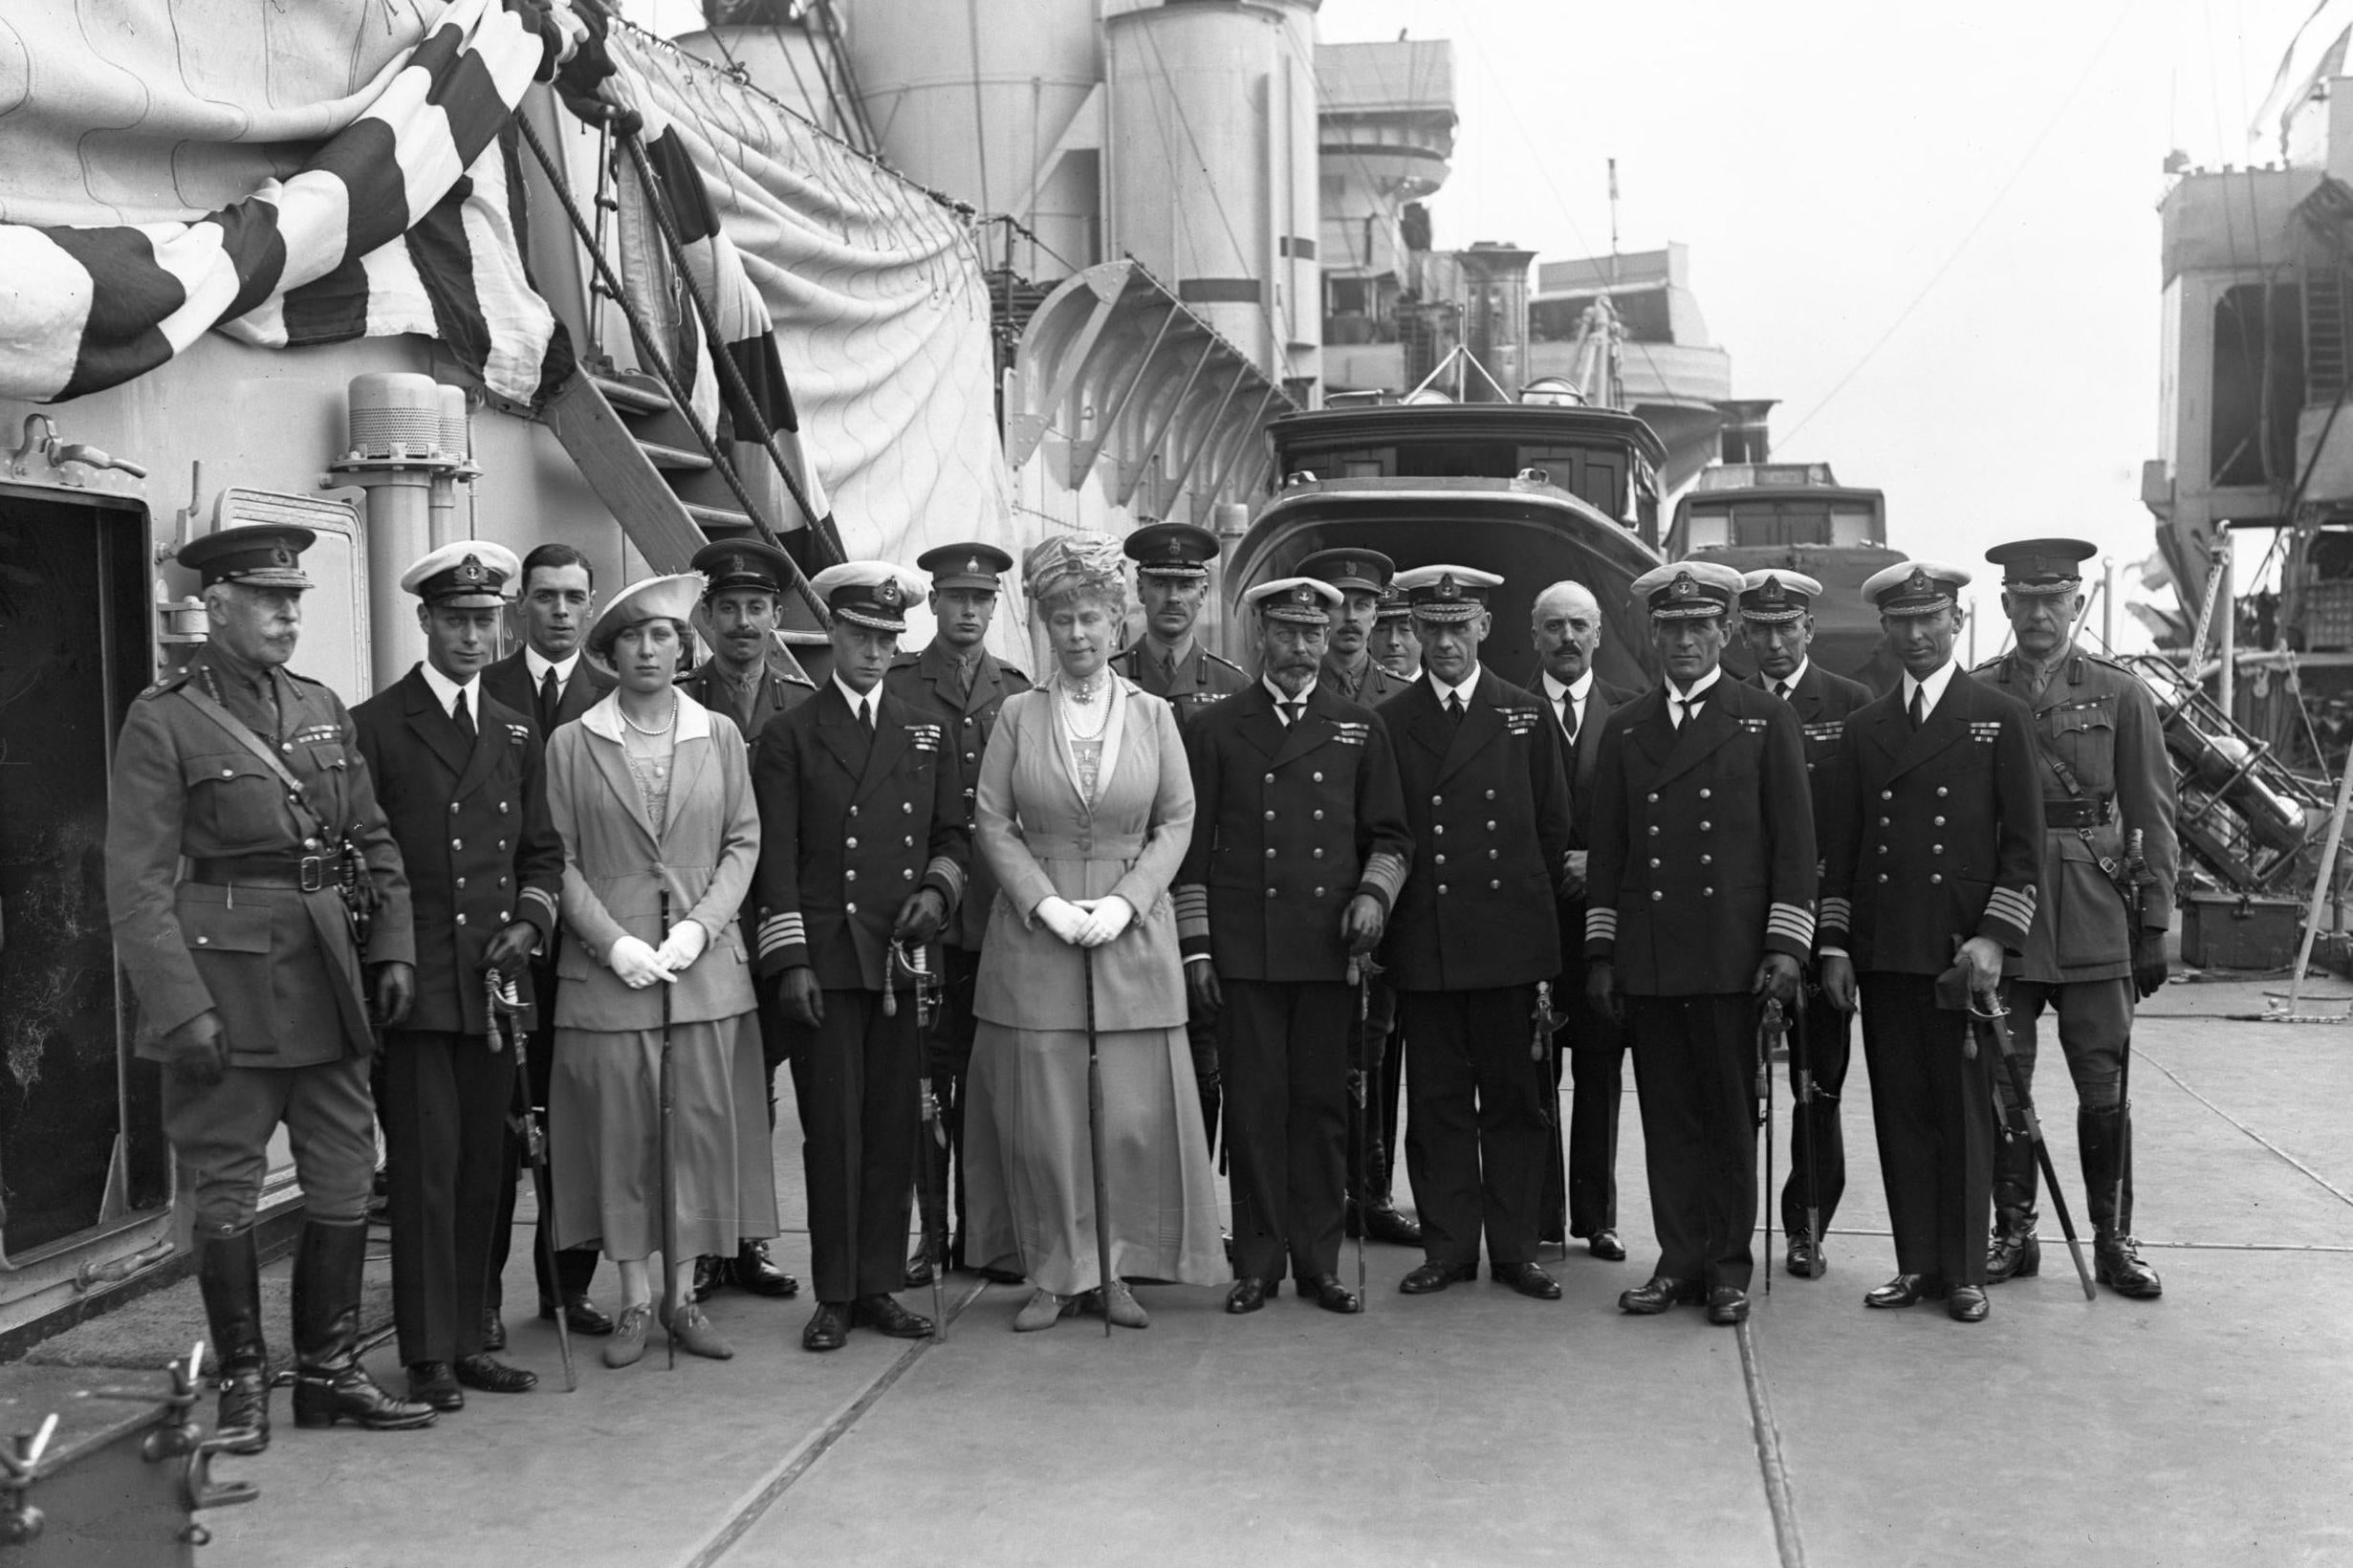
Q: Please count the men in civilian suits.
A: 2